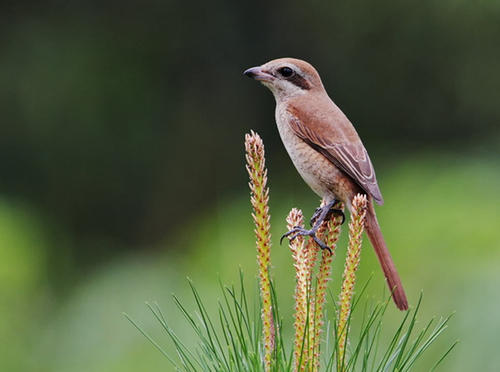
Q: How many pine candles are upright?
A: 5